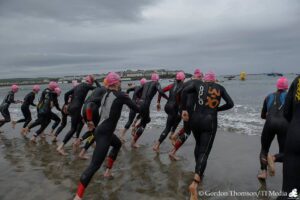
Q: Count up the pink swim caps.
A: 13